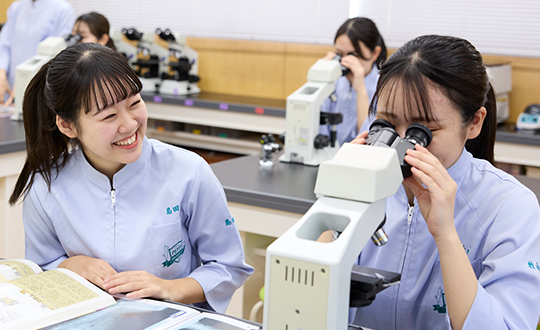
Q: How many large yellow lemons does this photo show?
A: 0